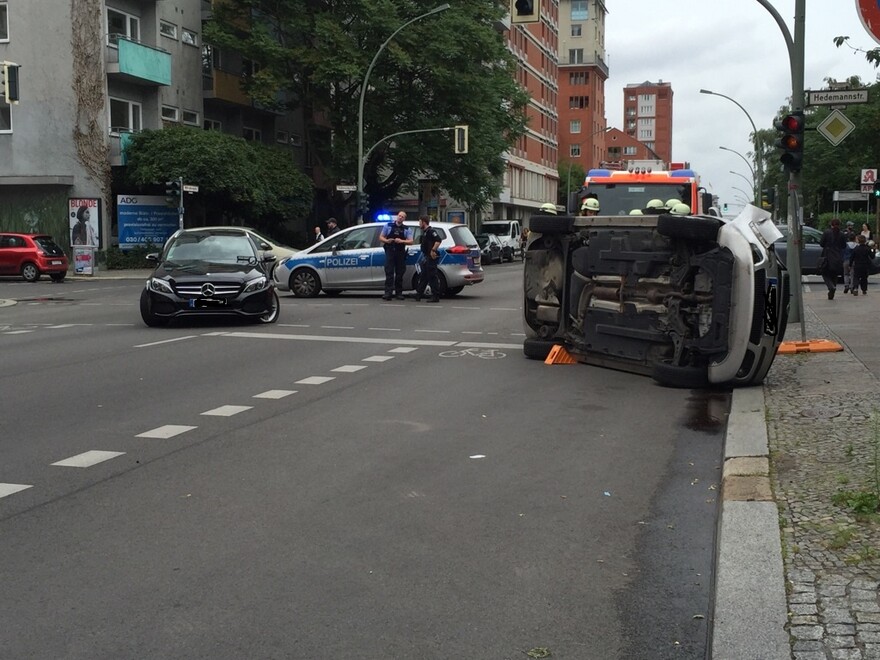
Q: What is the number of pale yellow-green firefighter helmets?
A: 6